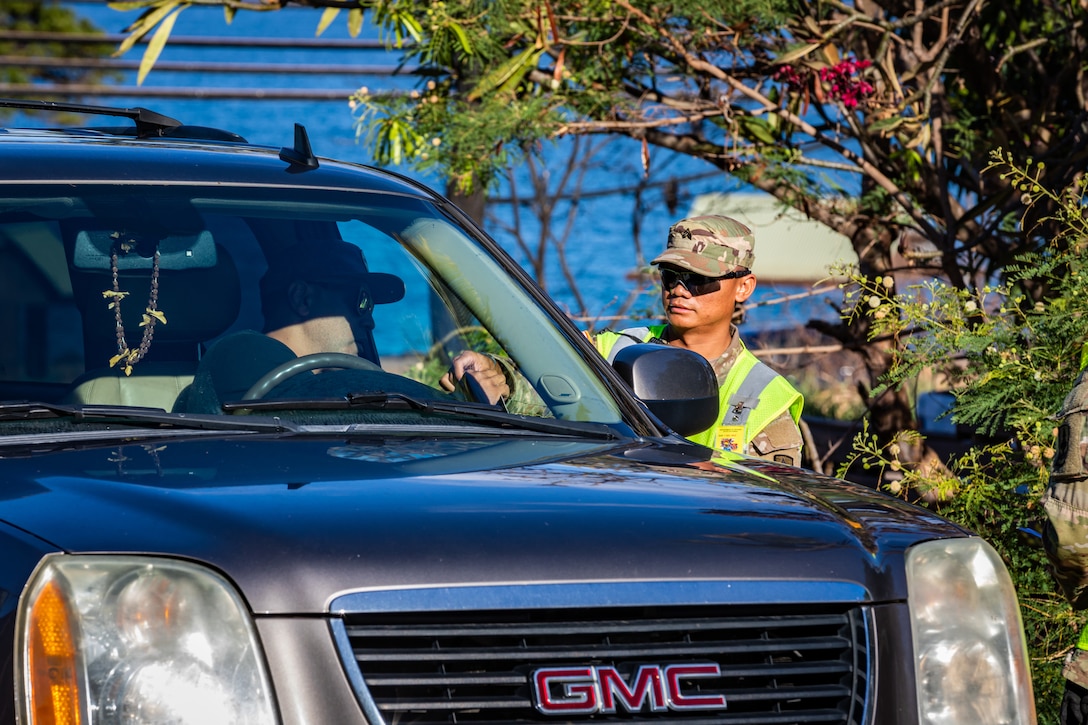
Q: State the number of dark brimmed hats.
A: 1